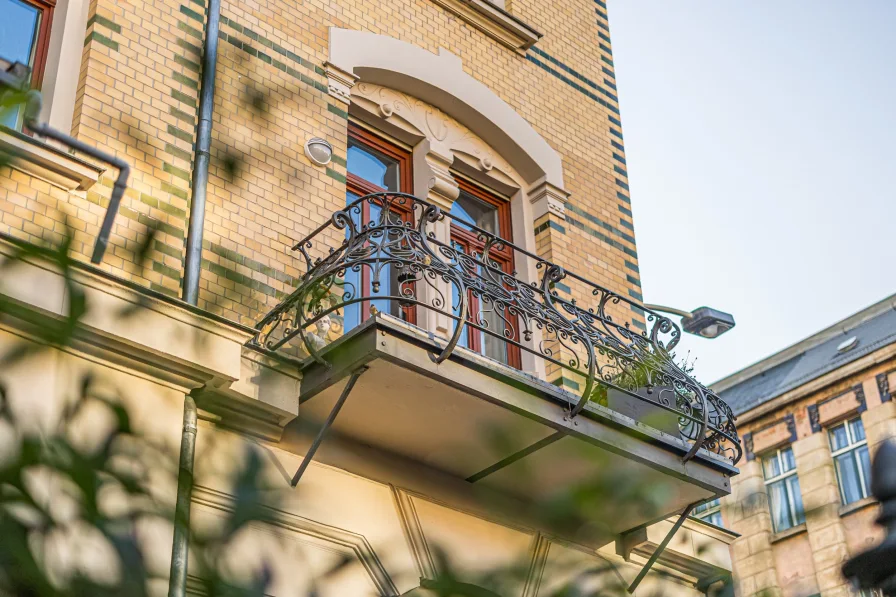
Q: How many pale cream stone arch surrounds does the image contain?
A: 1